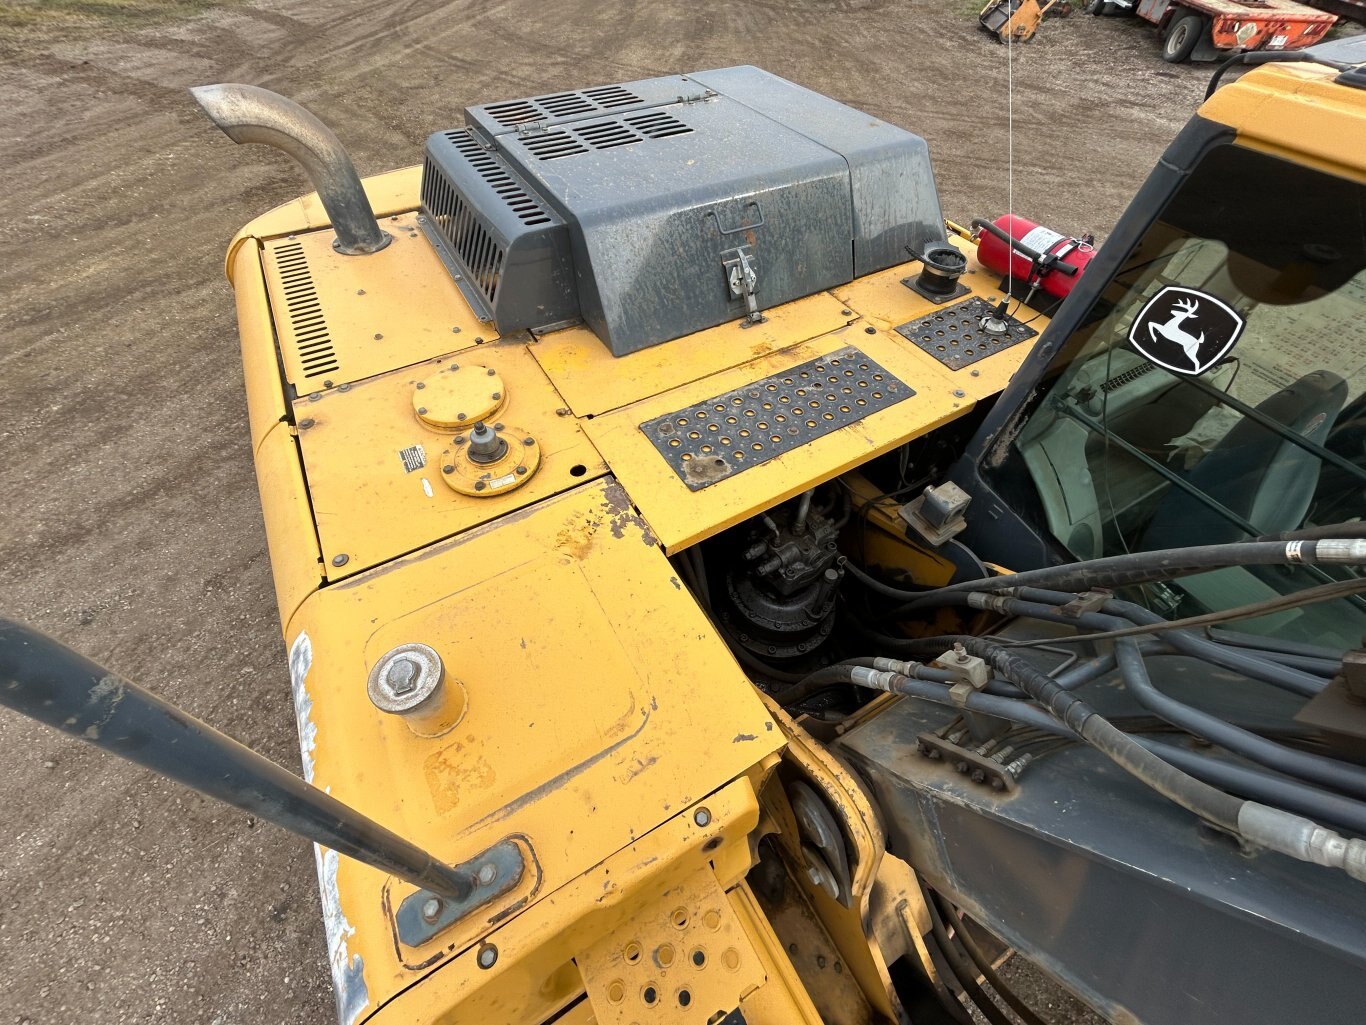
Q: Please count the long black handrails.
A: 1